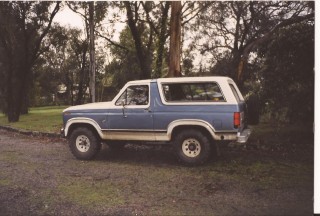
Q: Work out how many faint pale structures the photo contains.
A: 1